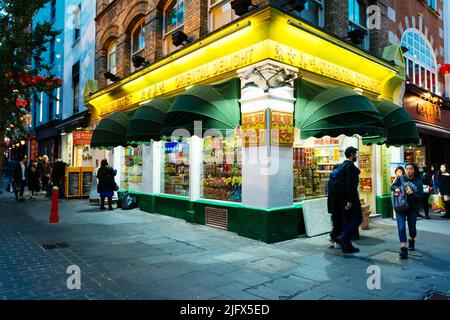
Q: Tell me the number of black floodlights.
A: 6